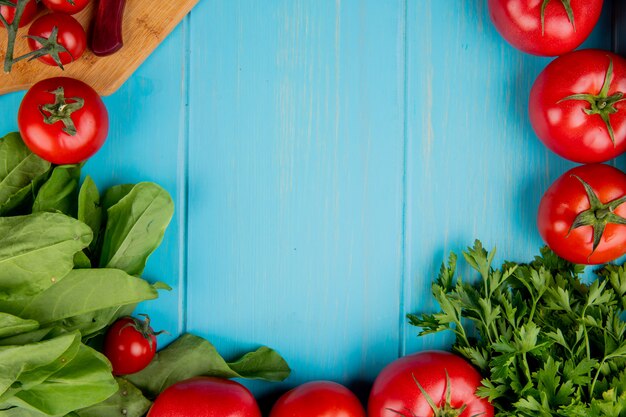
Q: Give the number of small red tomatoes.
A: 4